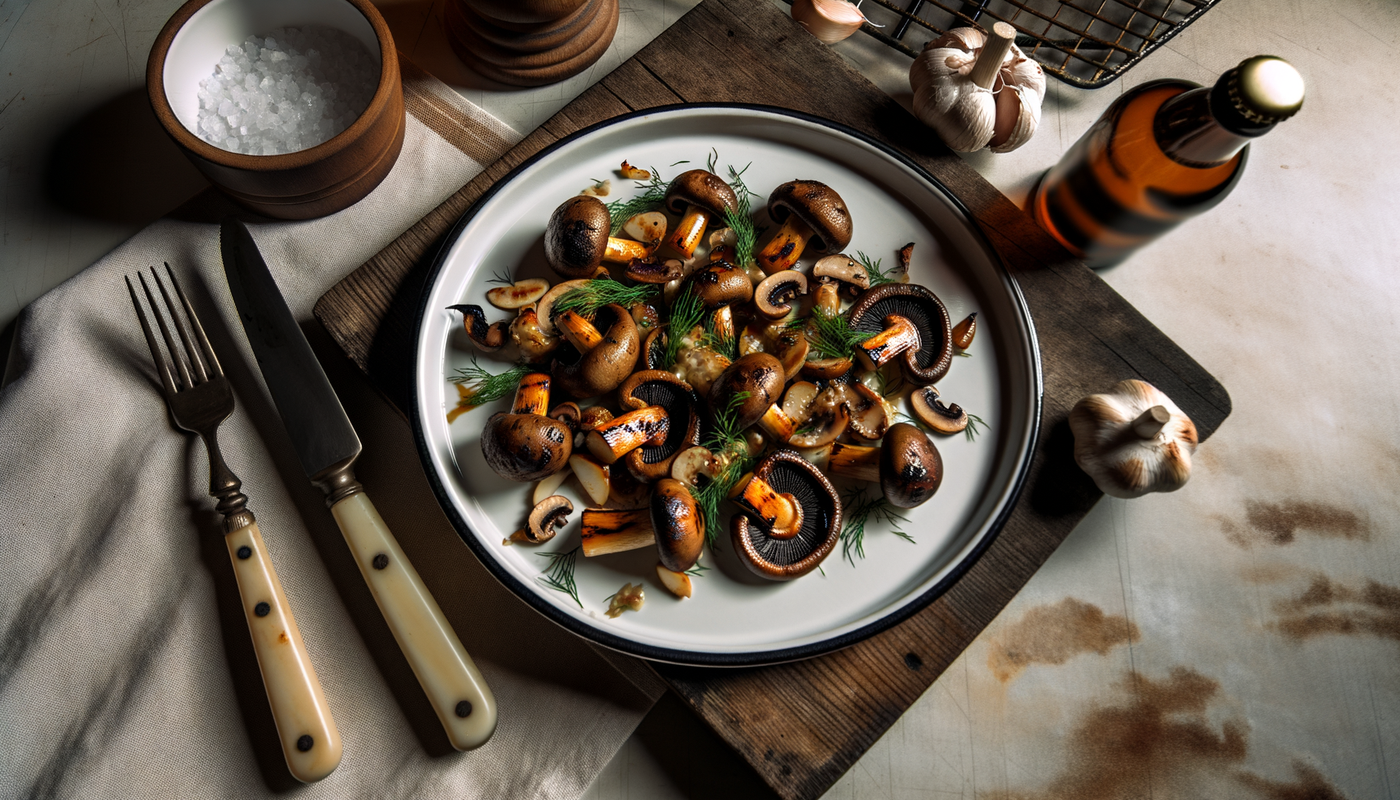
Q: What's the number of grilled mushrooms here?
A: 12